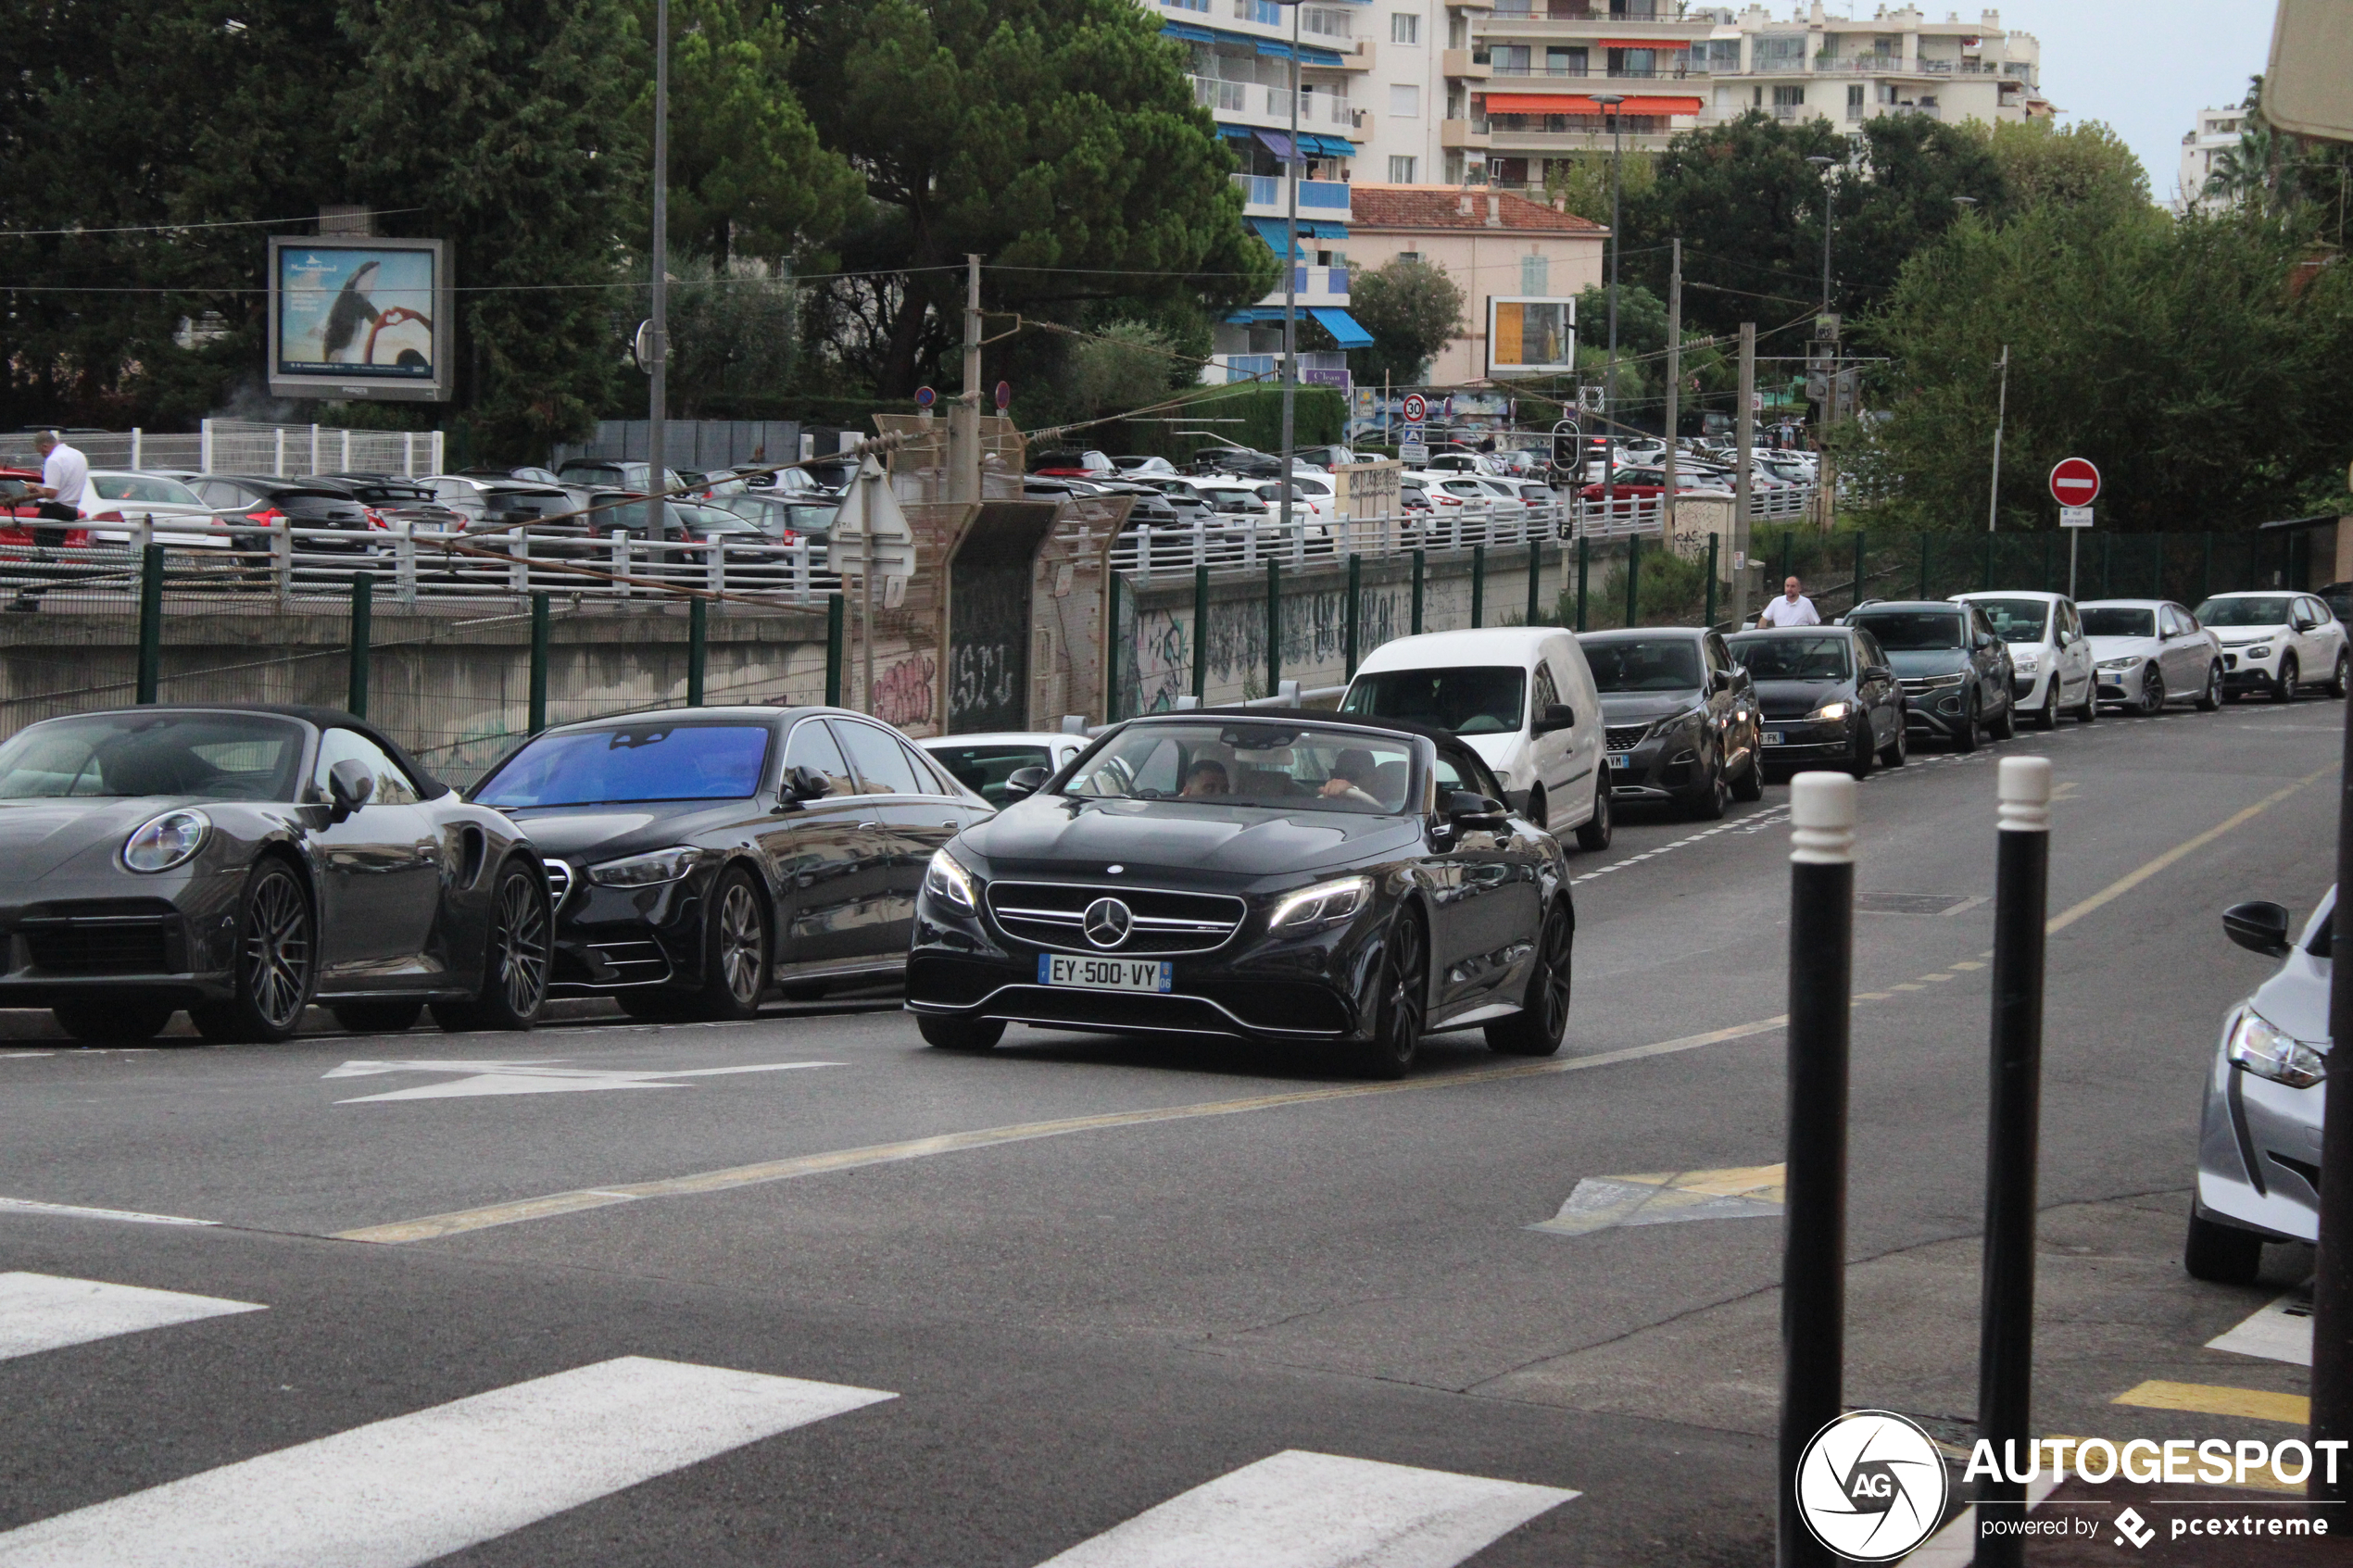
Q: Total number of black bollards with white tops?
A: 2